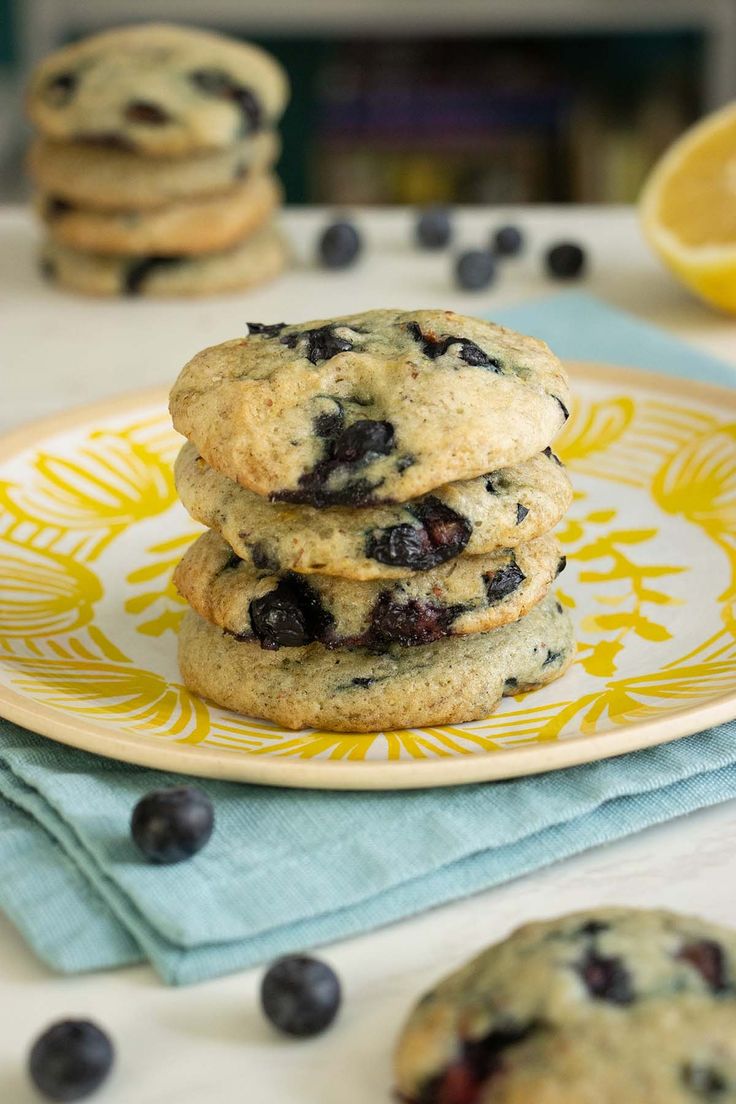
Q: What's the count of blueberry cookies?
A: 9